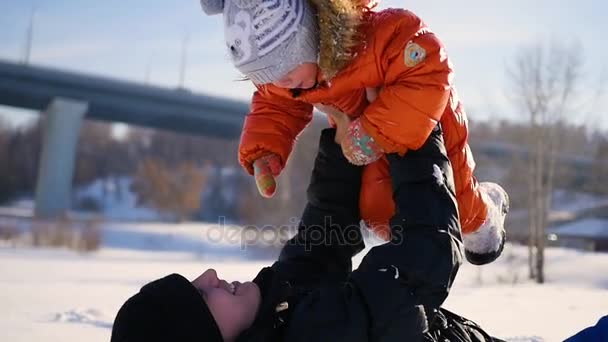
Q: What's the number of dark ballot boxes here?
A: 0